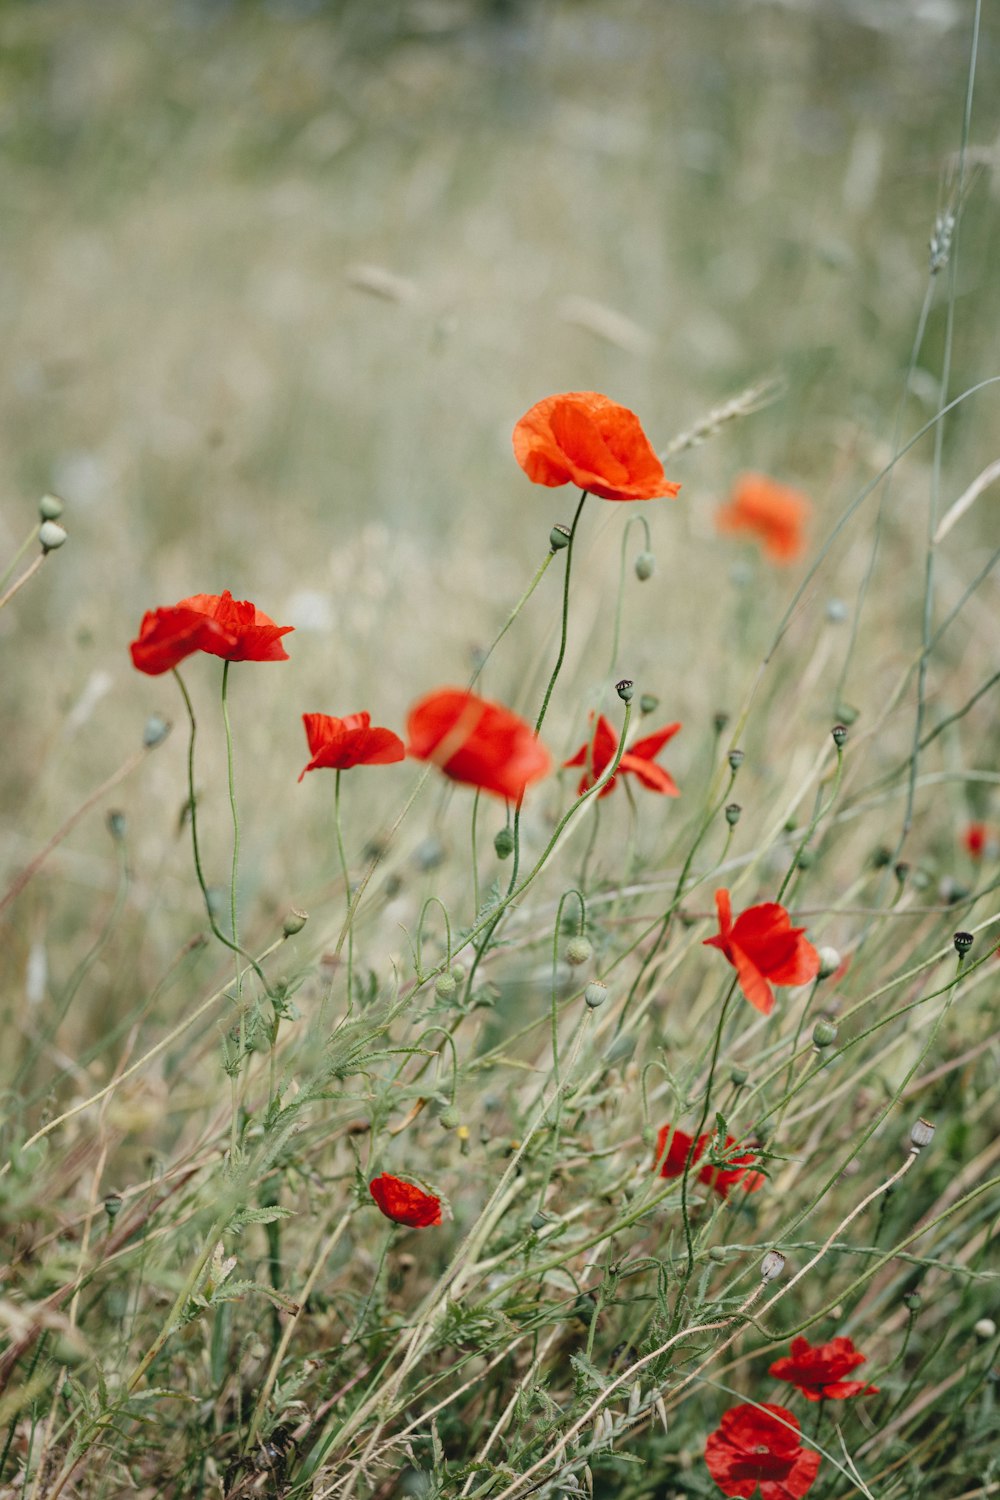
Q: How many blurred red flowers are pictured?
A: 3